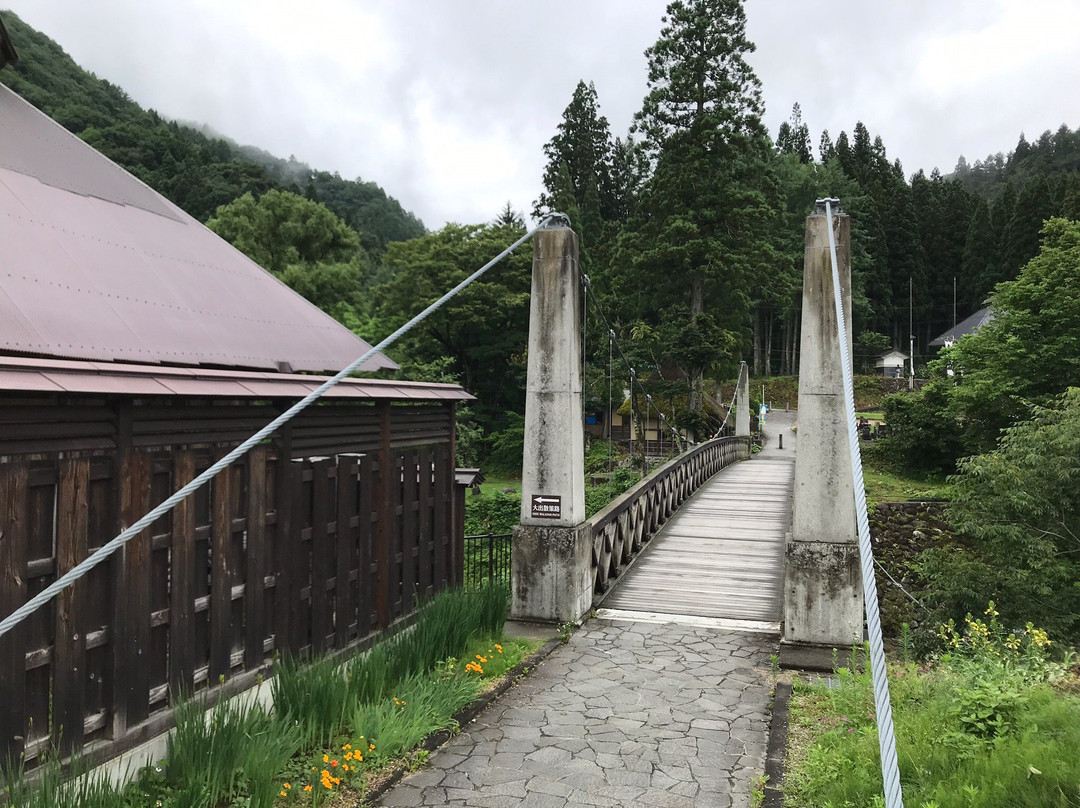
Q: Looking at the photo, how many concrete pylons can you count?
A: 3